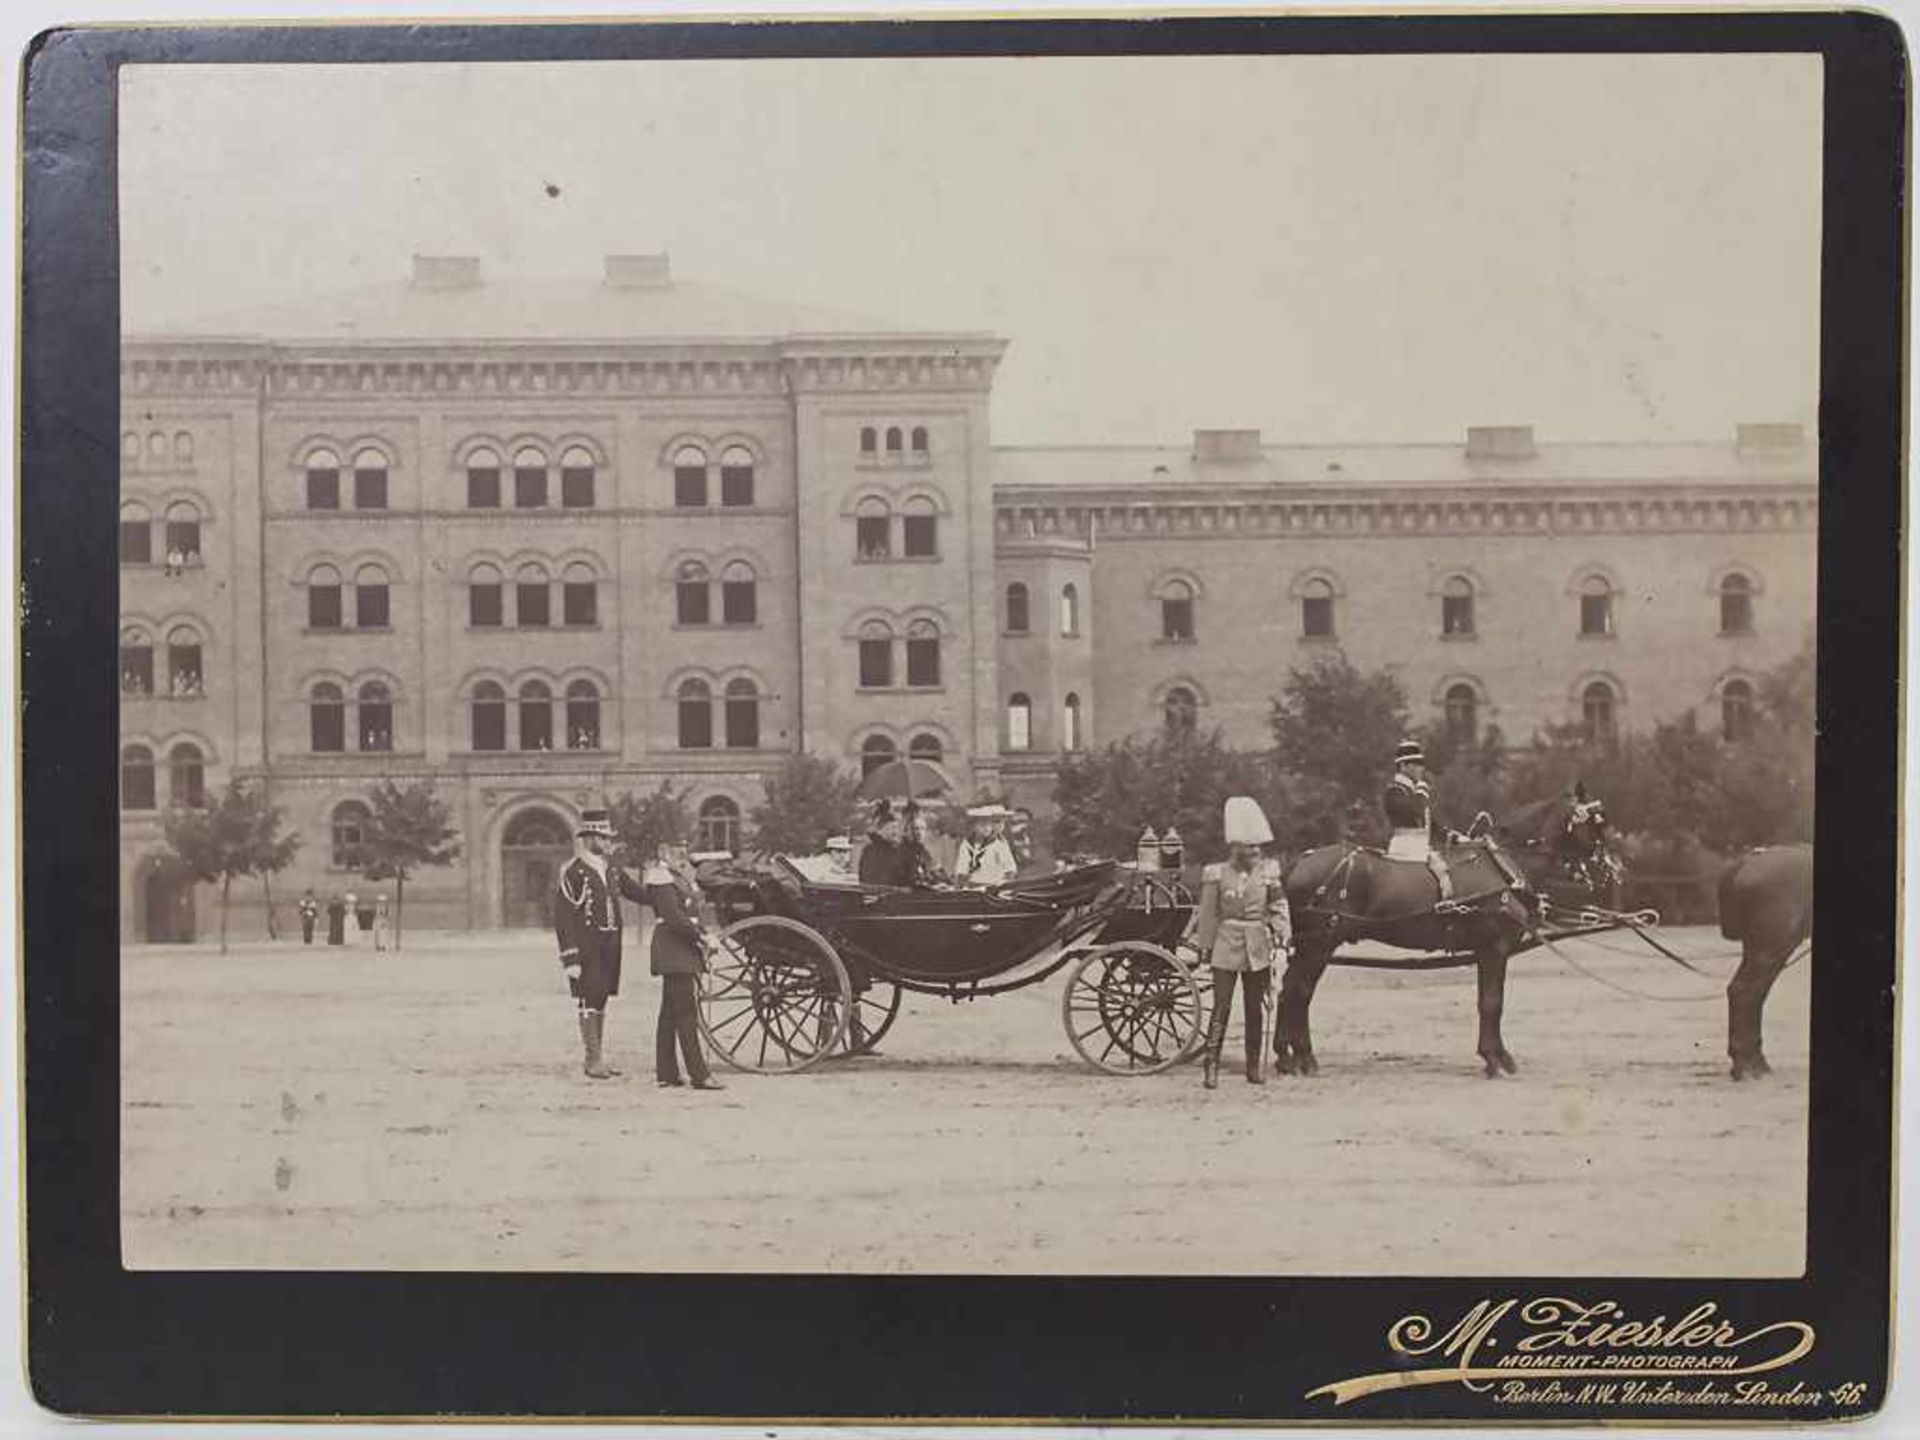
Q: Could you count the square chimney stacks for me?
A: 5